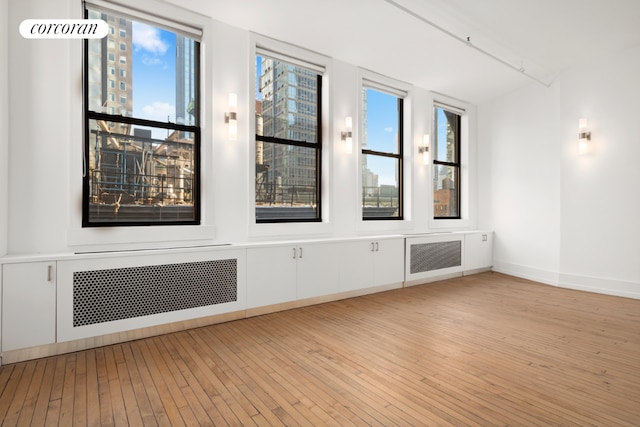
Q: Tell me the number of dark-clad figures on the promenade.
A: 0